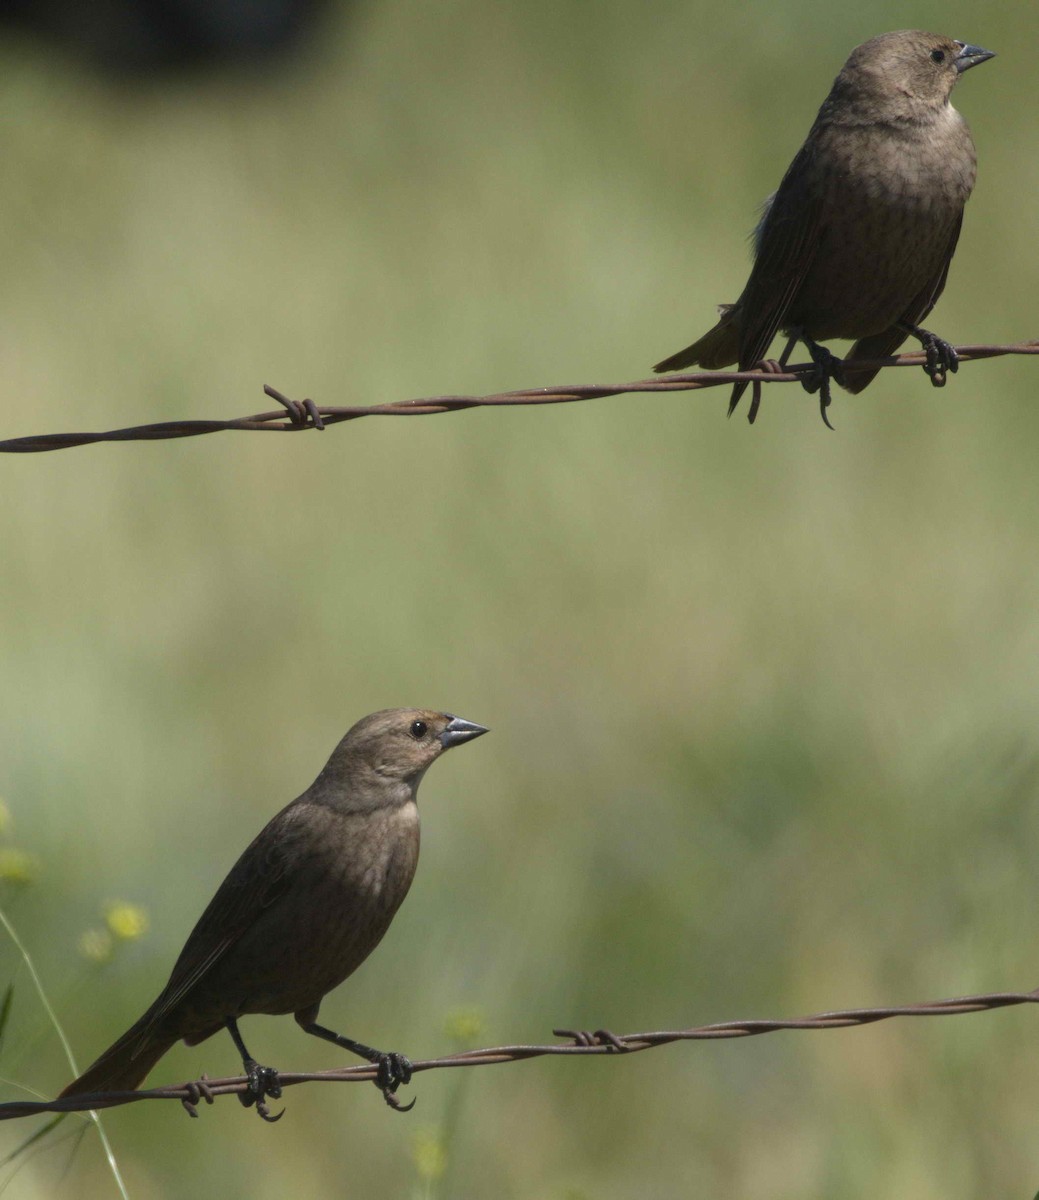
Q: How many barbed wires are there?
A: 2